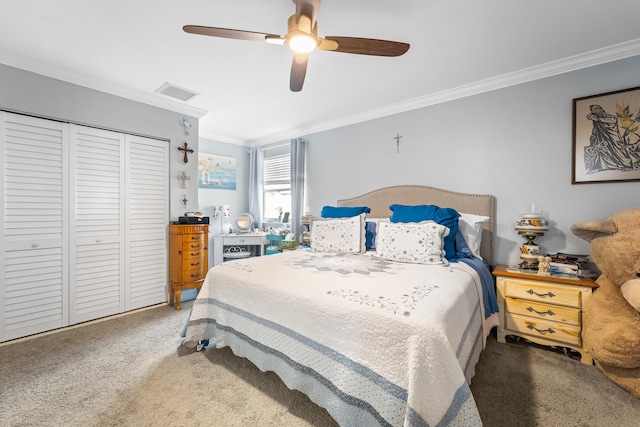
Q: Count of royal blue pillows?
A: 2